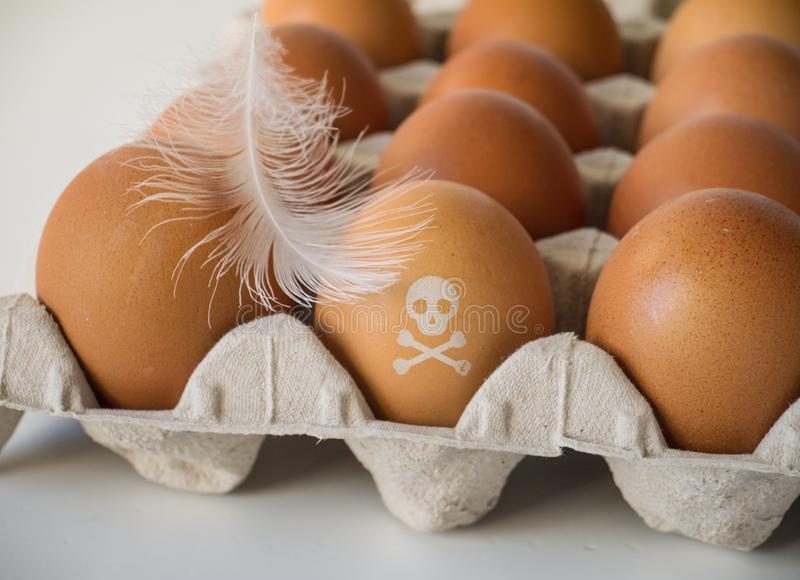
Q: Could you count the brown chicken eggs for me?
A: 12